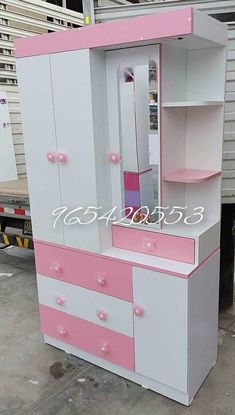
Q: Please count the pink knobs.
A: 11